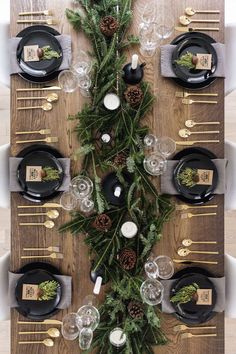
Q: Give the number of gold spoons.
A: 12